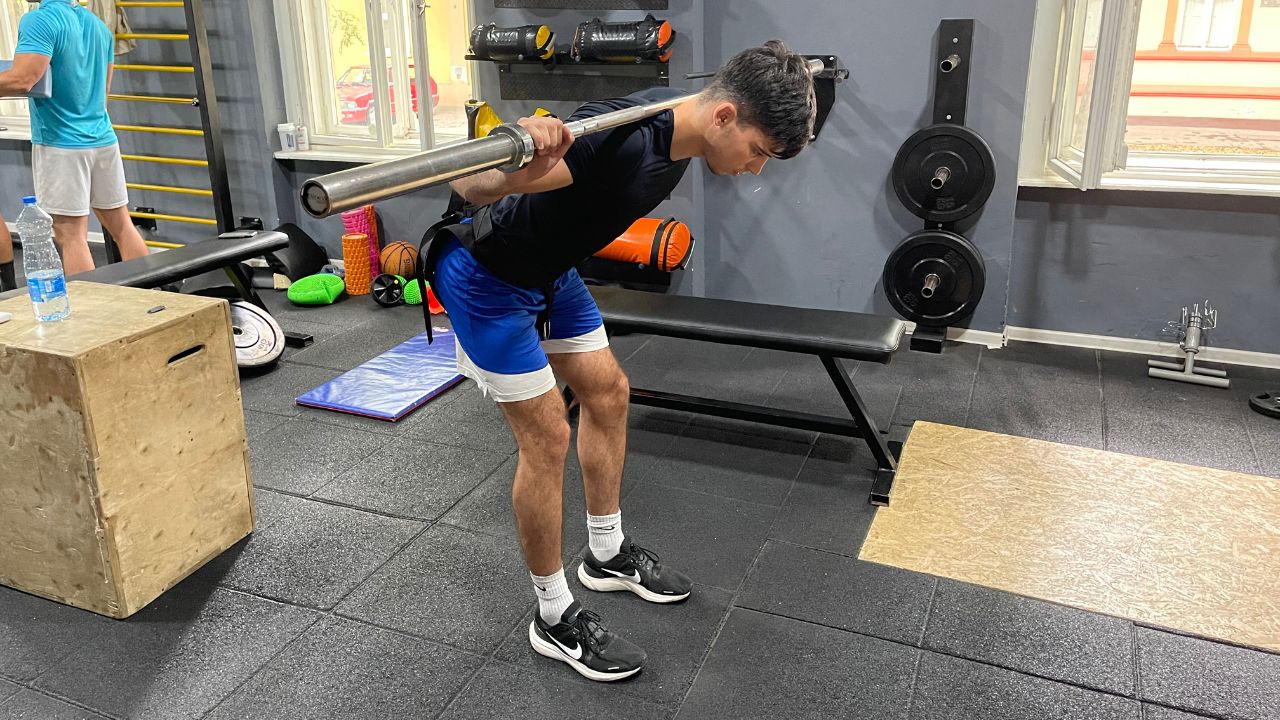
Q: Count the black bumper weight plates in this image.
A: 2